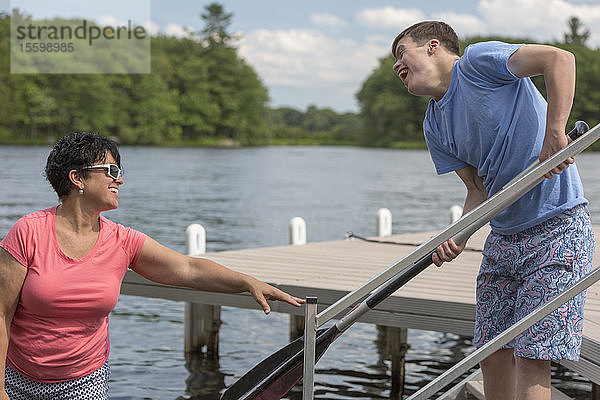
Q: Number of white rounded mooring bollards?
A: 4